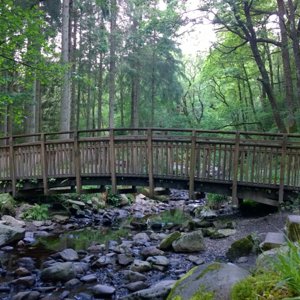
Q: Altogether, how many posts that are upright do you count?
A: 8